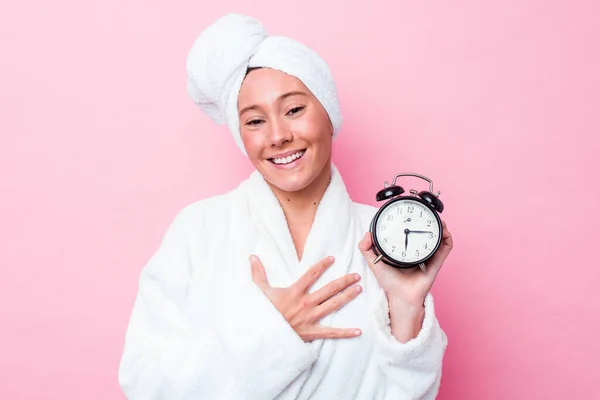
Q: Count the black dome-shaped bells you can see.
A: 2